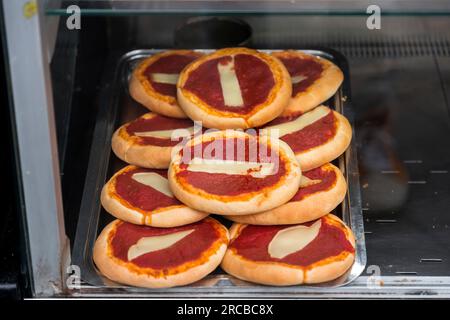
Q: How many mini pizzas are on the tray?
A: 10